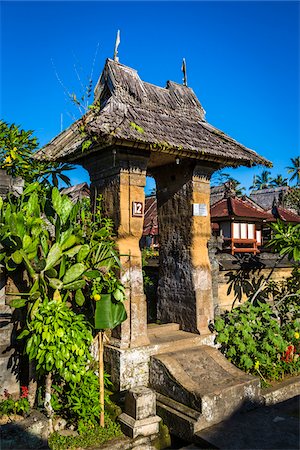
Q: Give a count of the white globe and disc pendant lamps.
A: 0